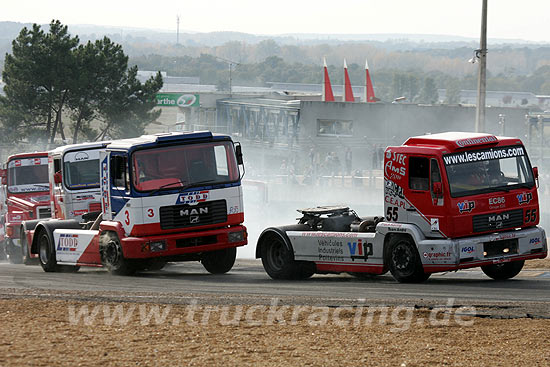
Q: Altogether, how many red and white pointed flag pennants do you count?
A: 3